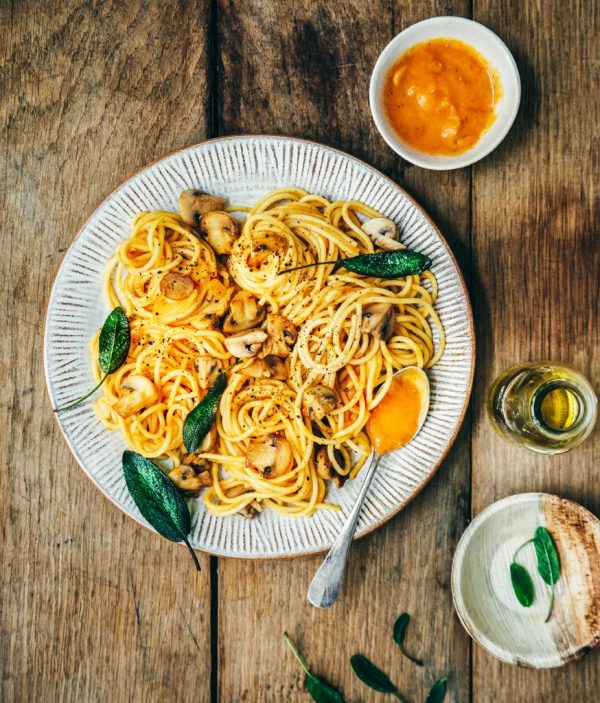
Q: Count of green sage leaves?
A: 10